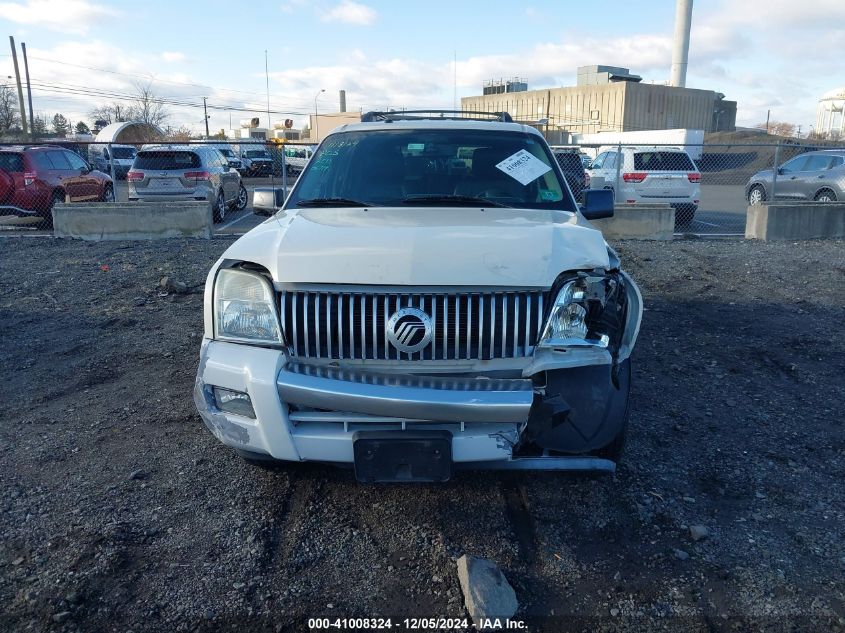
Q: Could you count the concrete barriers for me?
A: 3